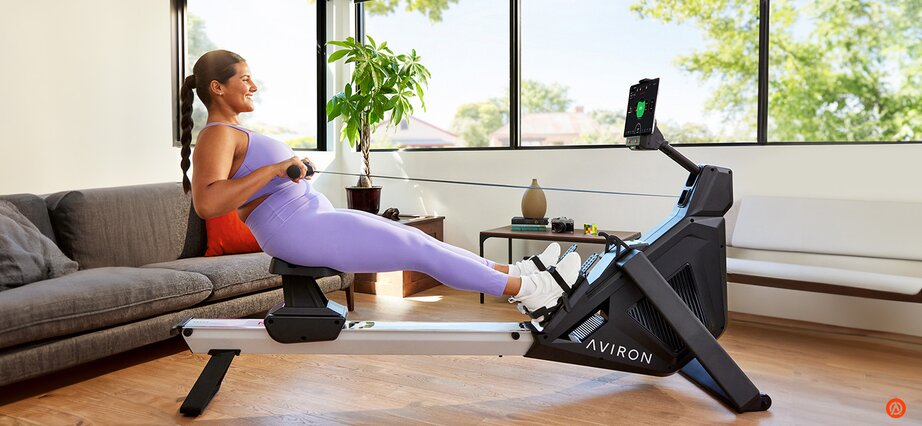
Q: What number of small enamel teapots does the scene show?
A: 0